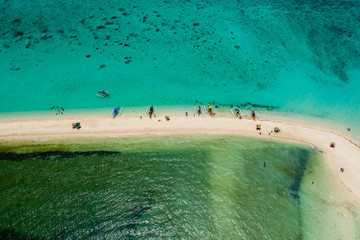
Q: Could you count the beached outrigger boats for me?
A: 6